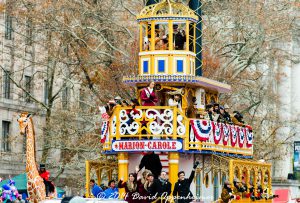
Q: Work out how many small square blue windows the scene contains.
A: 3